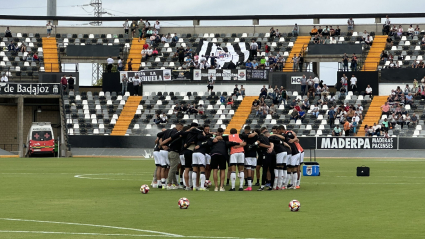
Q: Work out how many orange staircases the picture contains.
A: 7